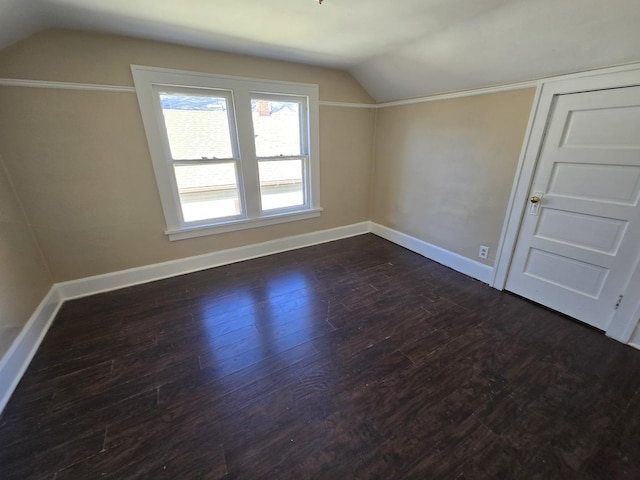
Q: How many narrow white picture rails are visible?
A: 3